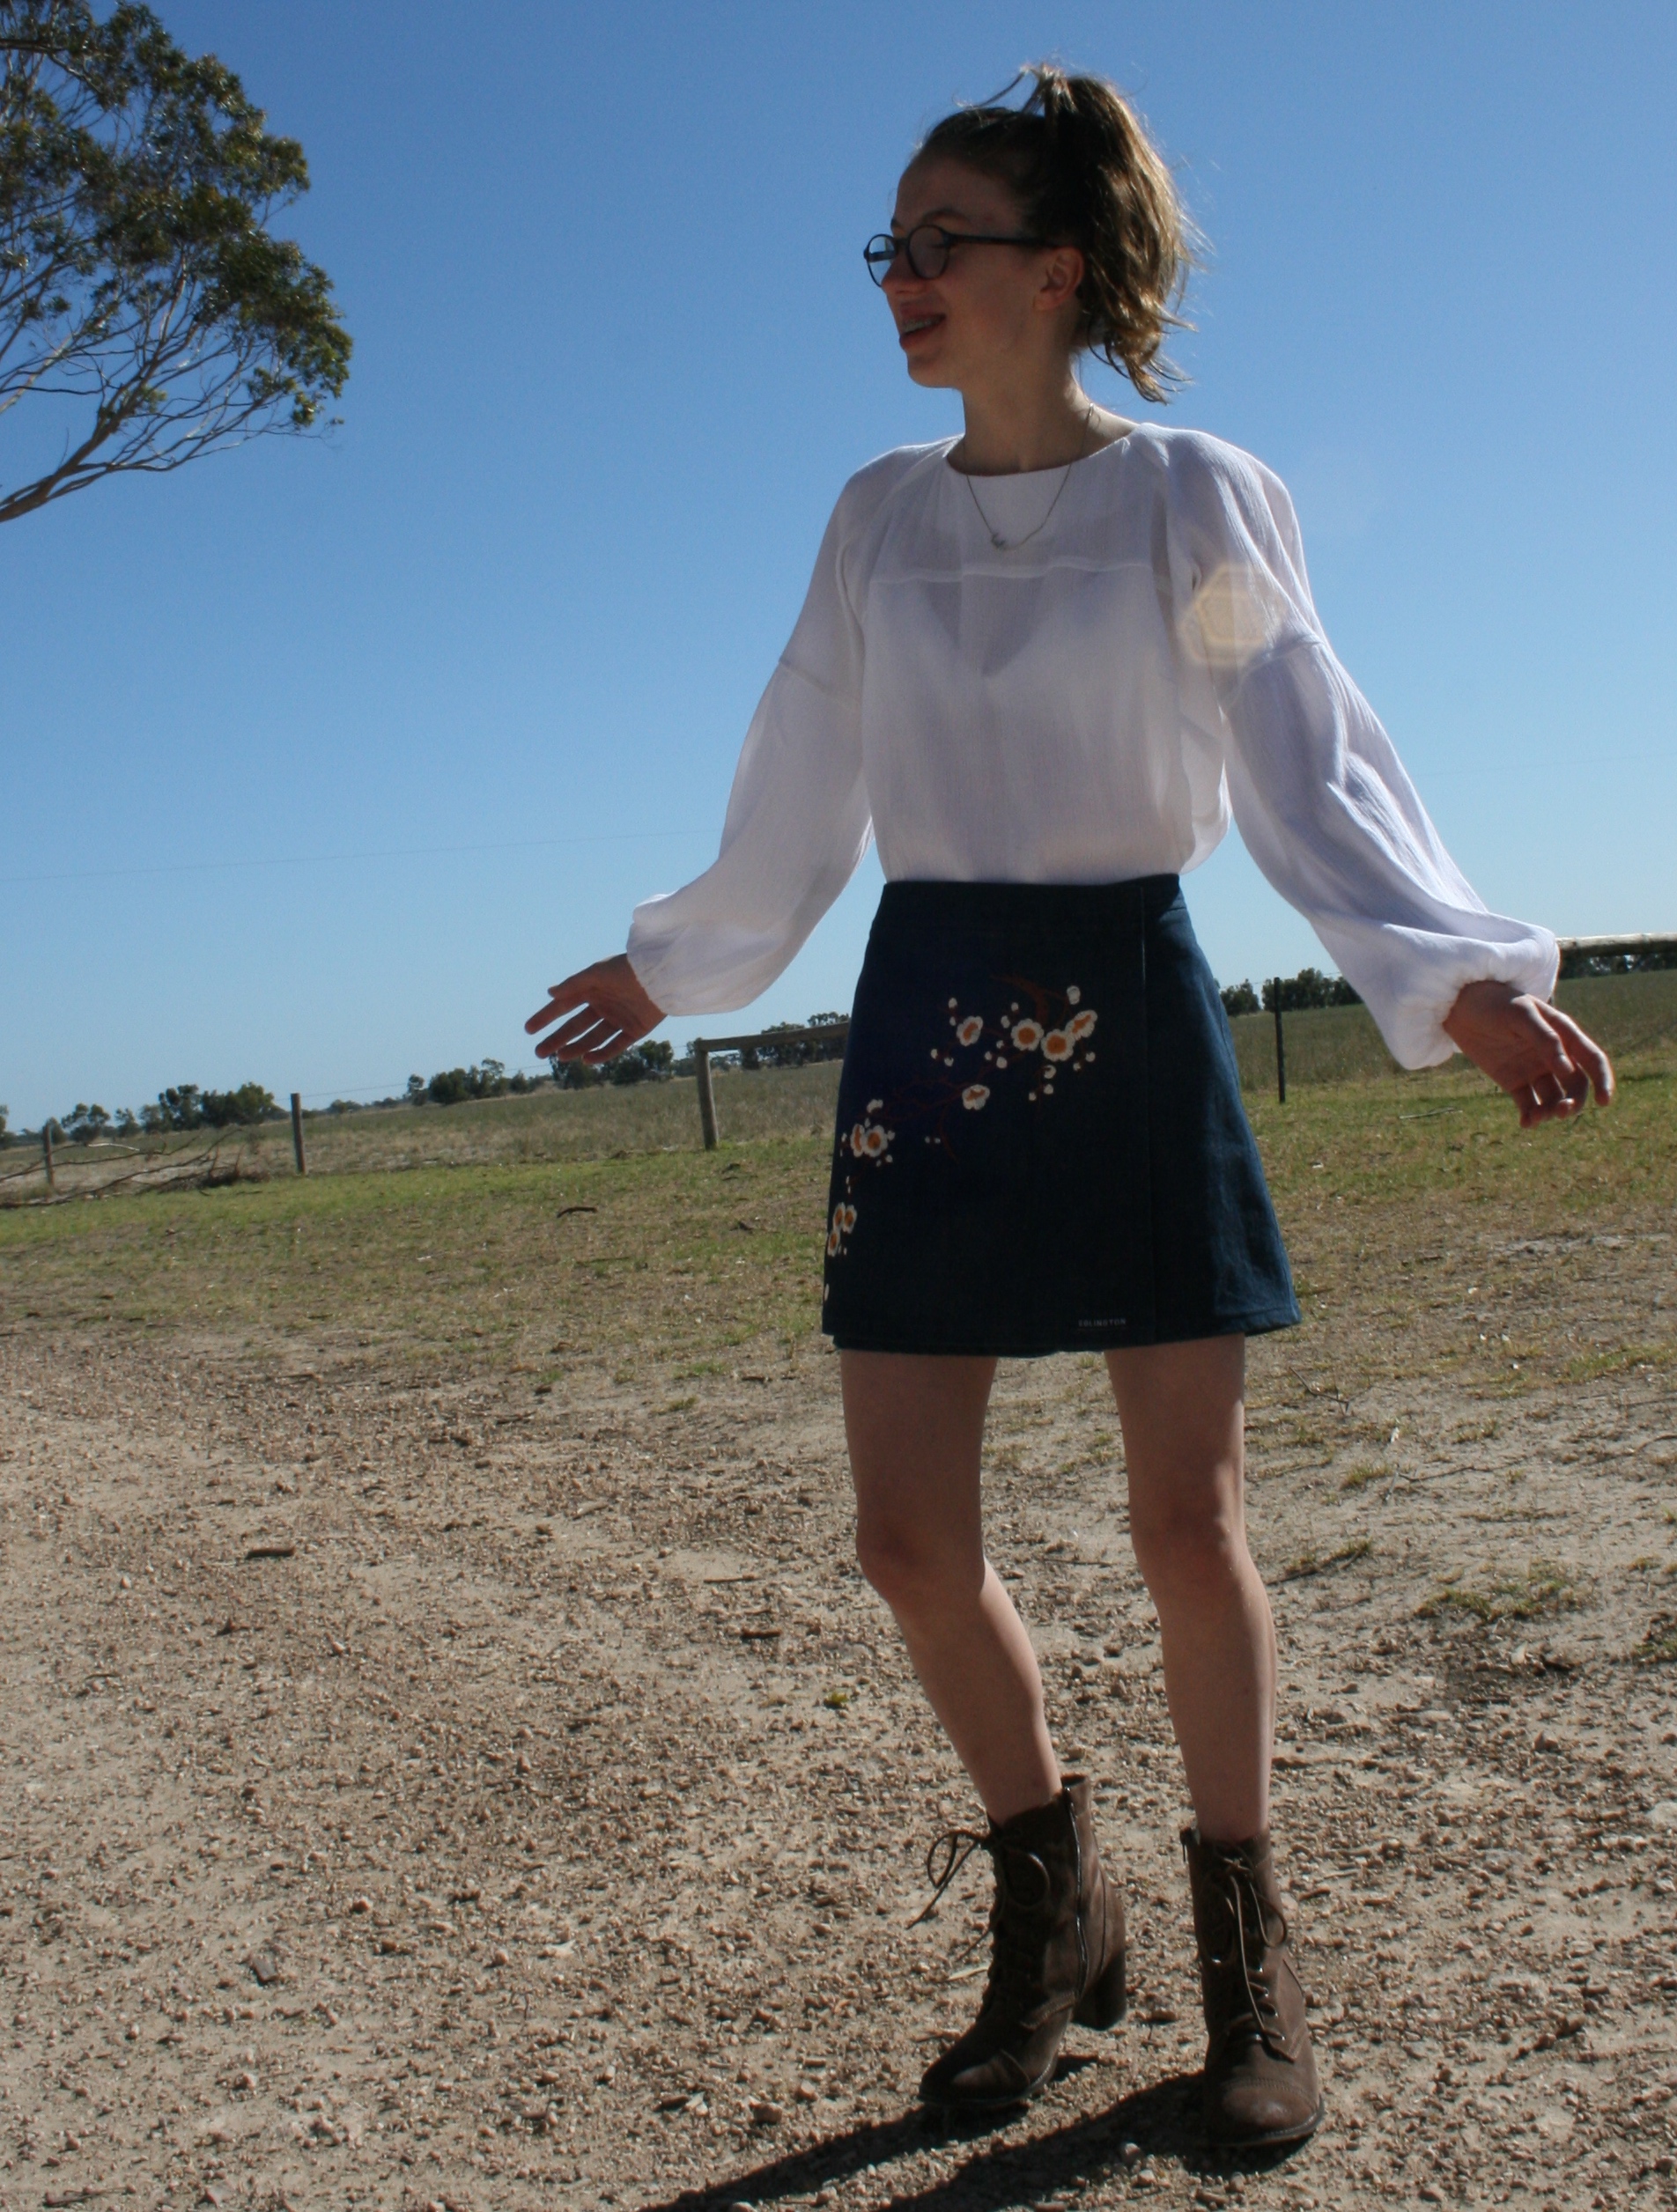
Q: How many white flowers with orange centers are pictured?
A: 10